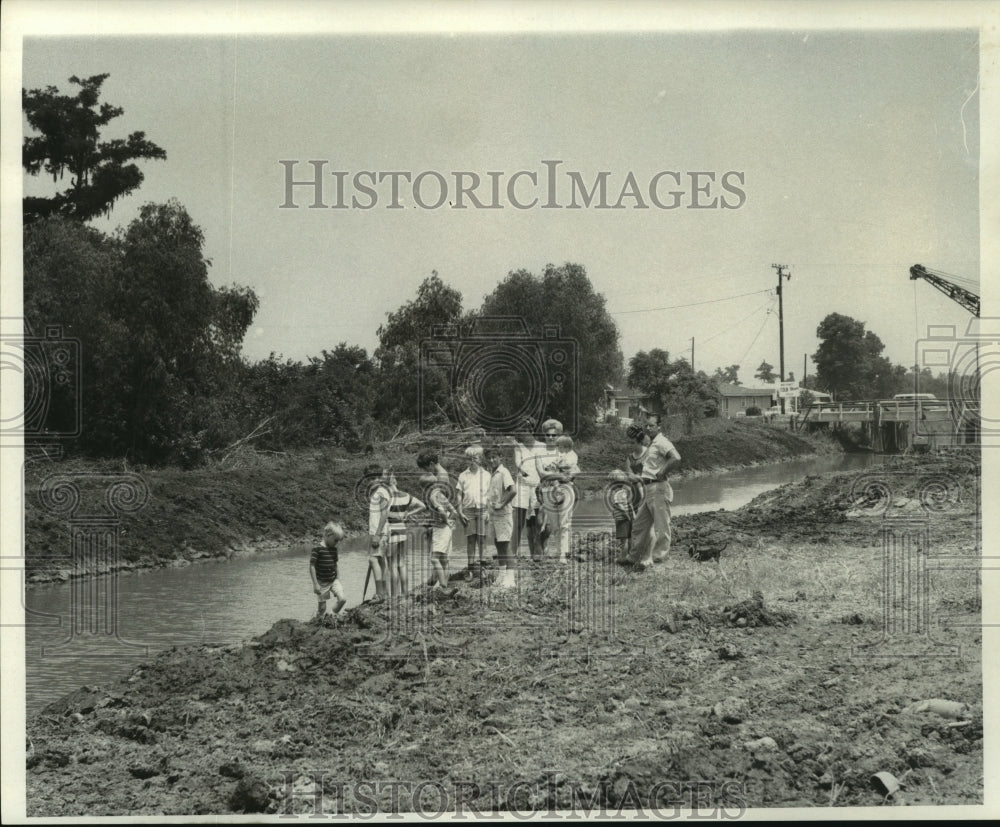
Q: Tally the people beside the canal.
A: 13